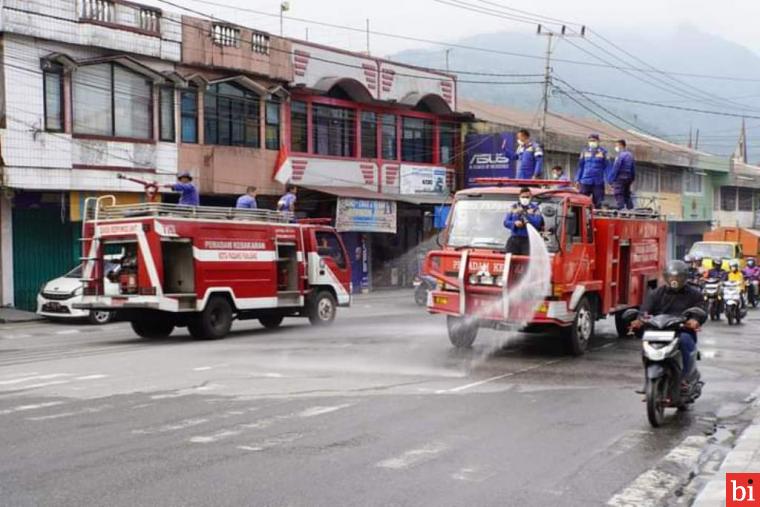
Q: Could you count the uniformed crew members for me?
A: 8